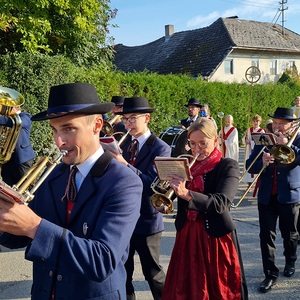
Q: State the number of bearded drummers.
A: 1